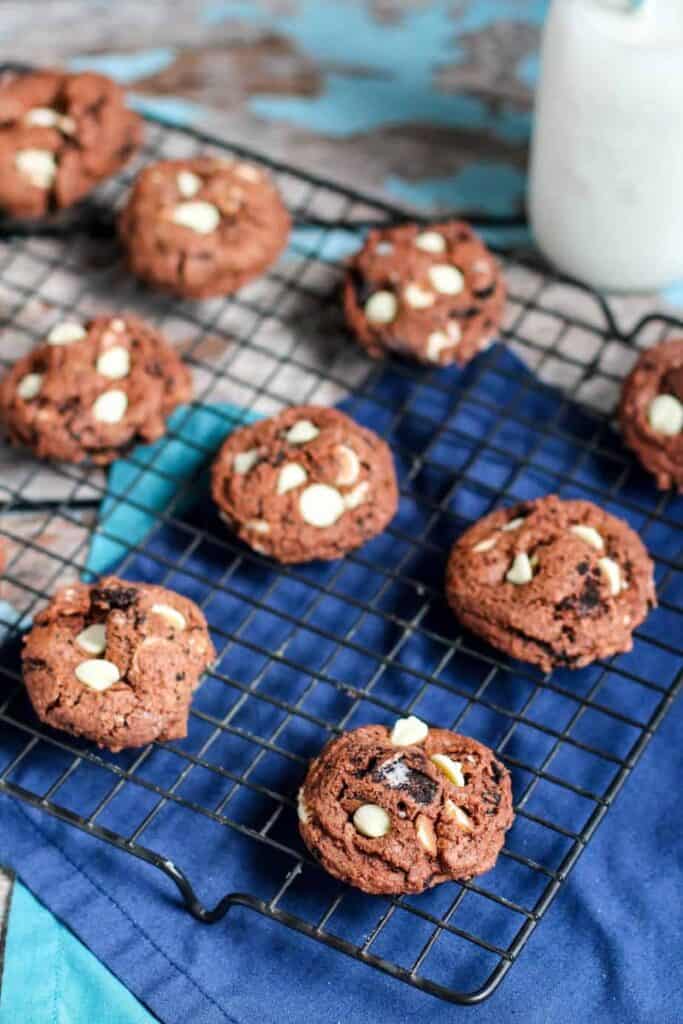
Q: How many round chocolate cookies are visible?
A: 9